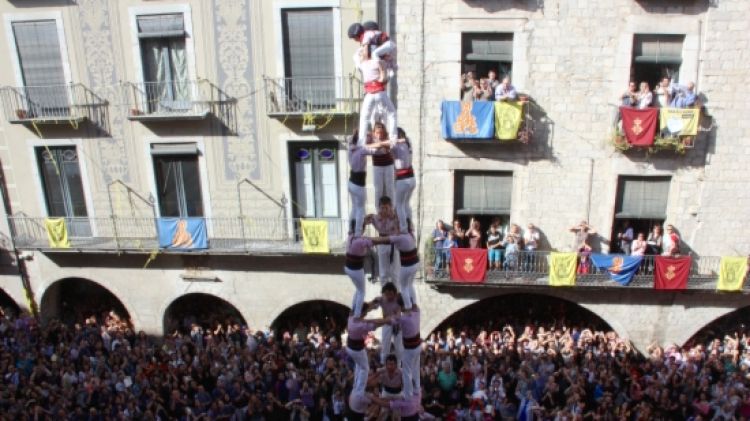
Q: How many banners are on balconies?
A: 12